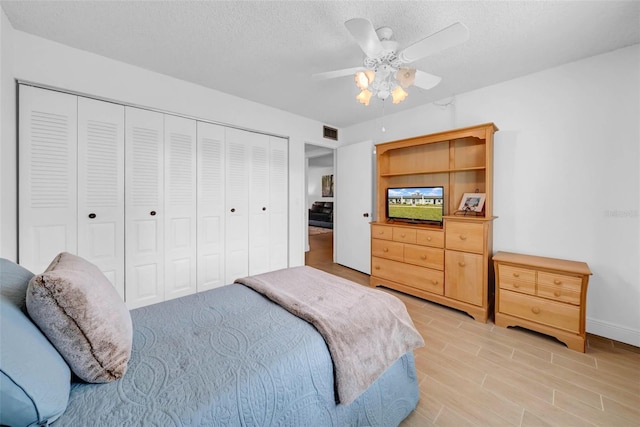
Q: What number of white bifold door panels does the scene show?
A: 8